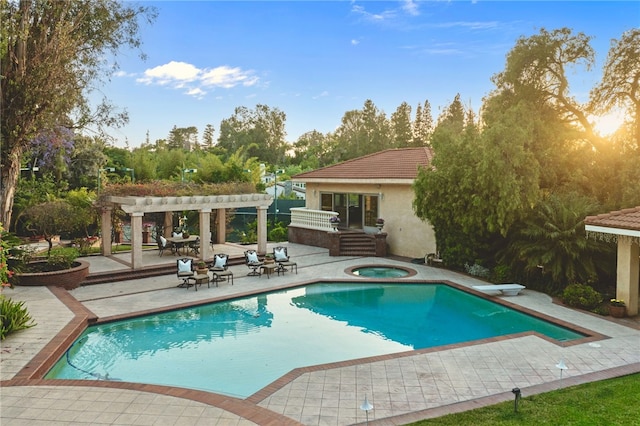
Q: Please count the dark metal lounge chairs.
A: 4